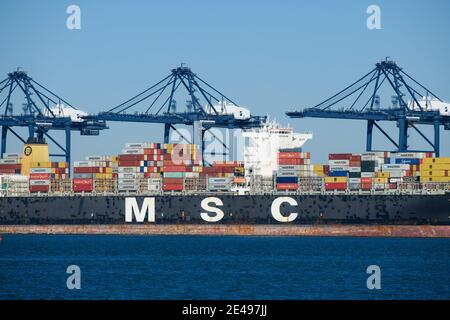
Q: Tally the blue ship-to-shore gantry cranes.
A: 3